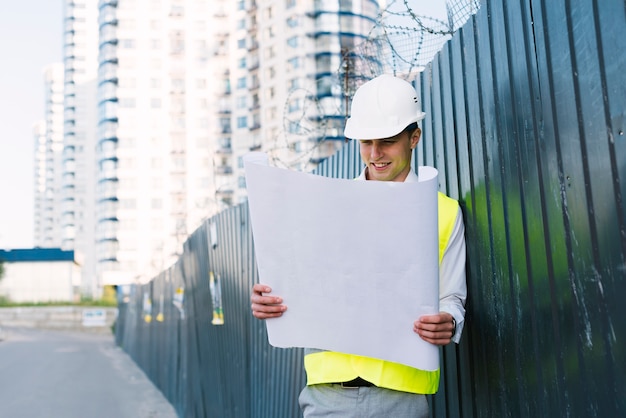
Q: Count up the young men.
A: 1